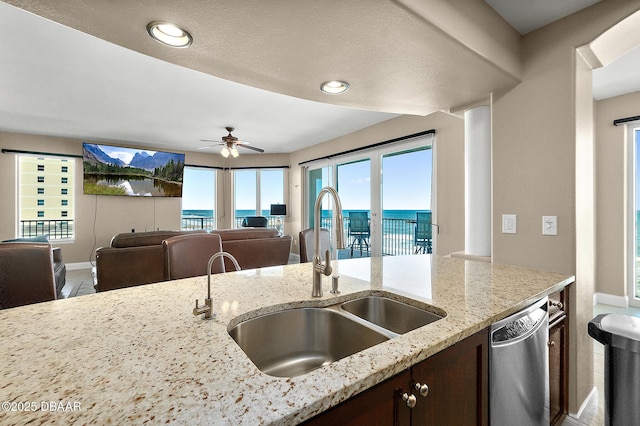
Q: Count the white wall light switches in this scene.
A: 2